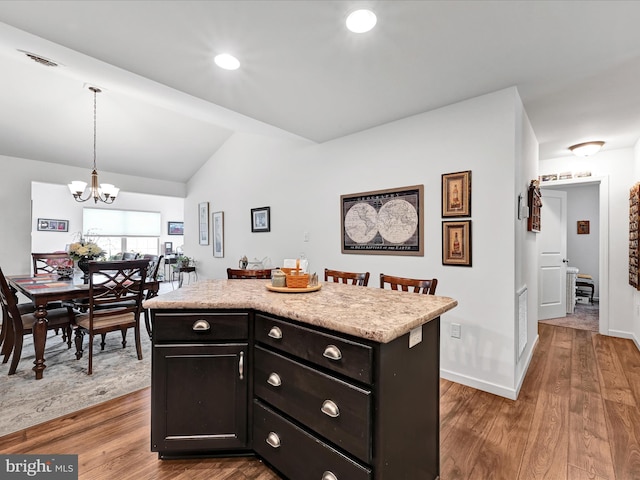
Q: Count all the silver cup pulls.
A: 7